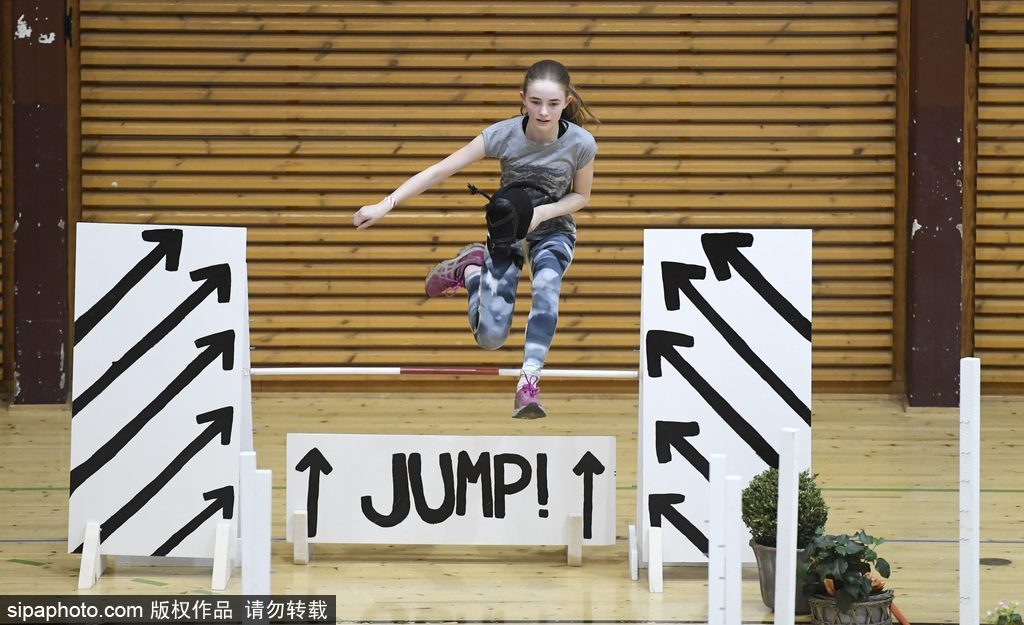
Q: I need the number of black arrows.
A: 12